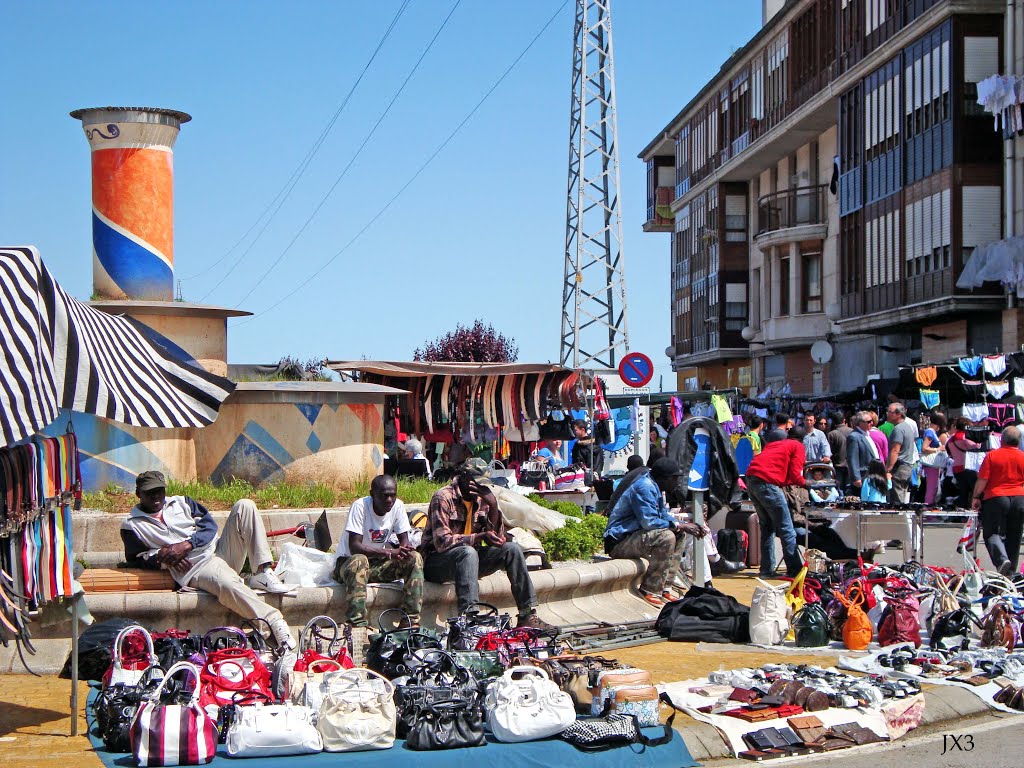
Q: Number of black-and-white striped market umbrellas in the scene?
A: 1